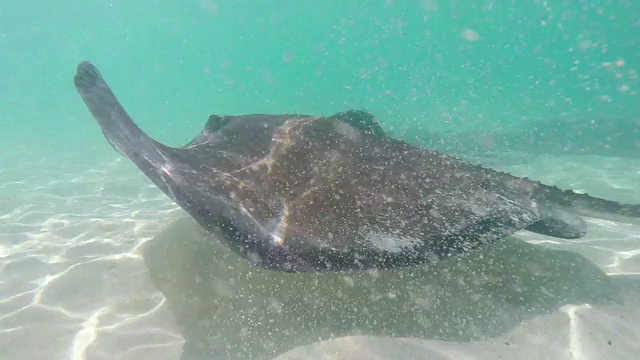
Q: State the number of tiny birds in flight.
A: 0